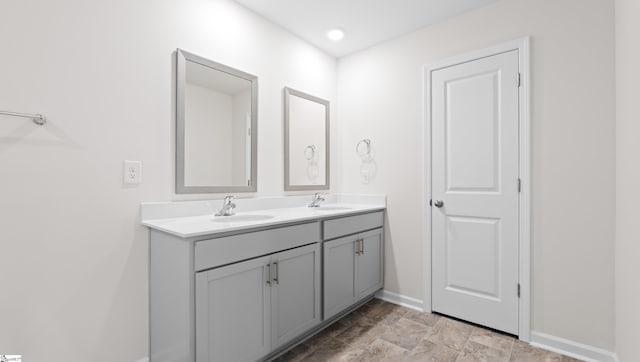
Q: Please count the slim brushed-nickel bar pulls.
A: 4